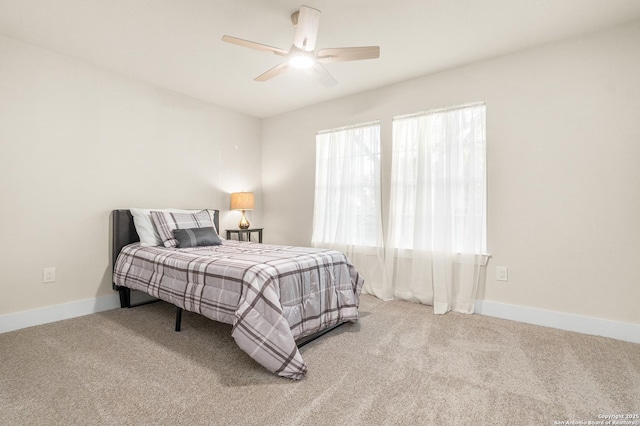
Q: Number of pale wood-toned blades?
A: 5